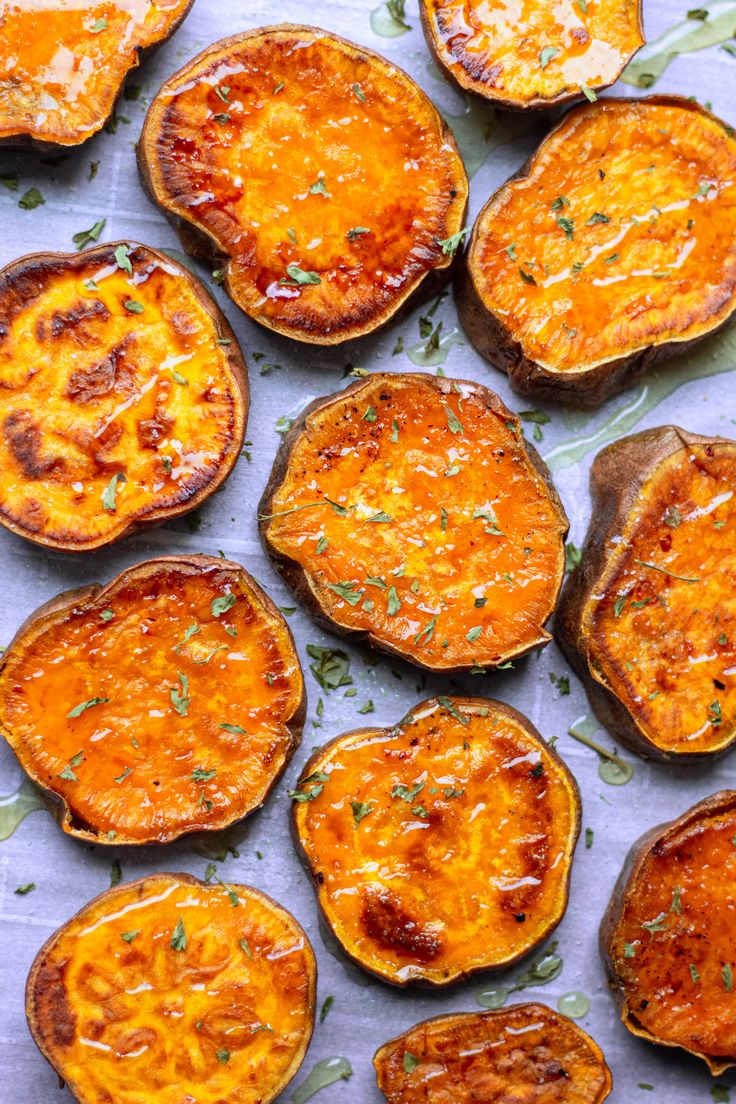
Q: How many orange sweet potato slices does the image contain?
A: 12